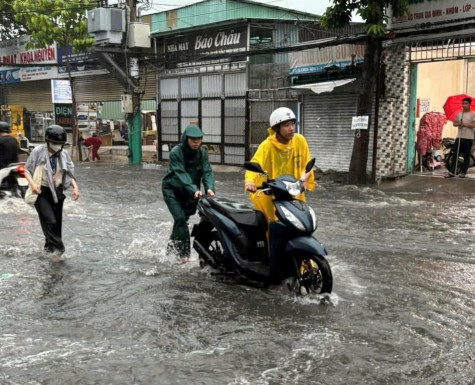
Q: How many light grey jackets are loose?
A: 1